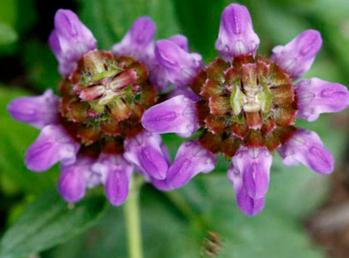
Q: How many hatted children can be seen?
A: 0